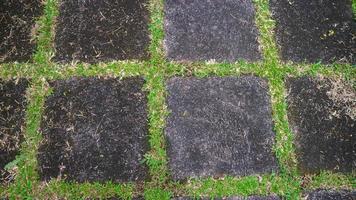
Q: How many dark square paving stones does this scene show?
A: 8